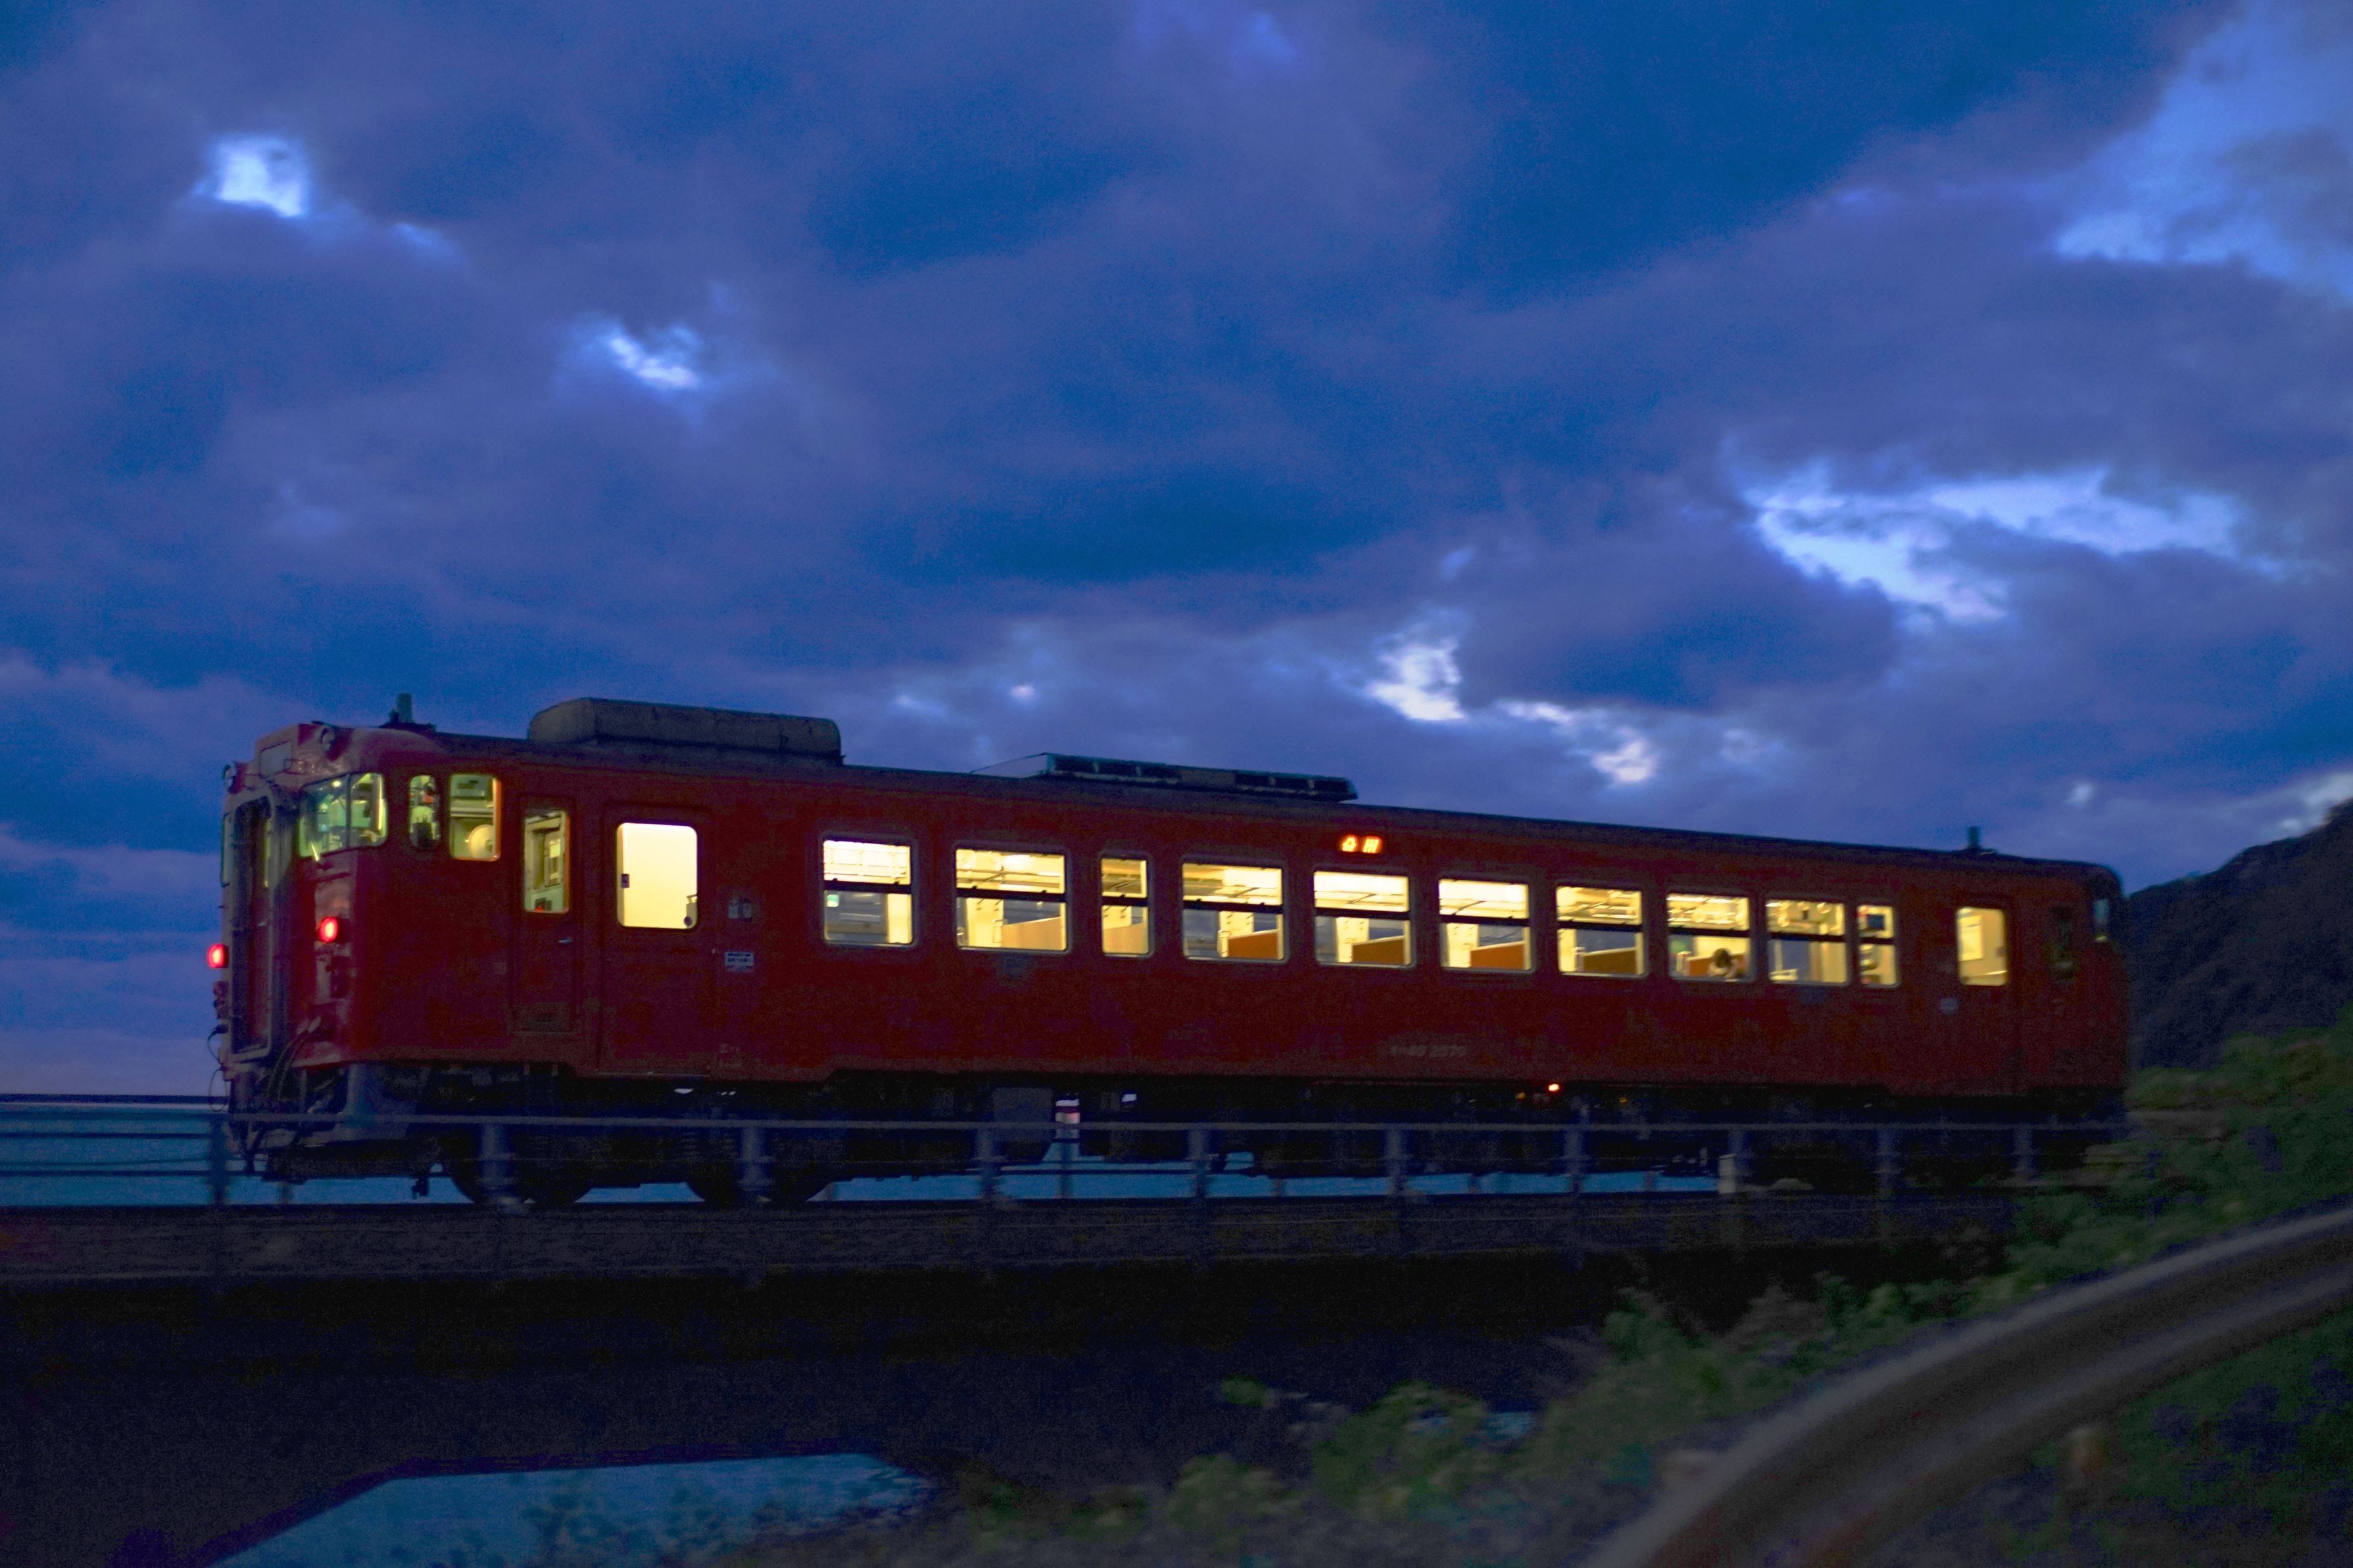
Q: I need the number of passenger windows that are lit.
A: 10